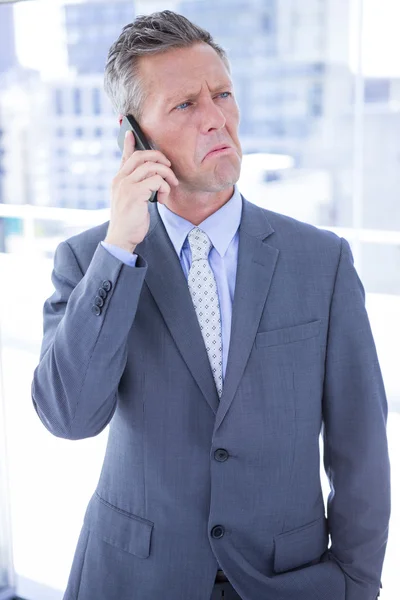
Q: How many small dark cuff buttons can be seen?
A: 4